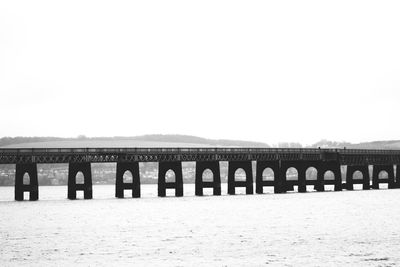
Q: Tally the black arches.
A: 12